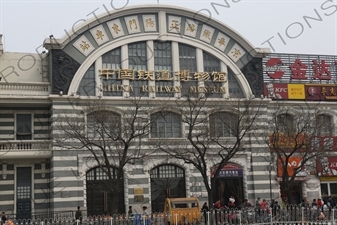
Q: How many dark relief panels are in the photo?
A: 2